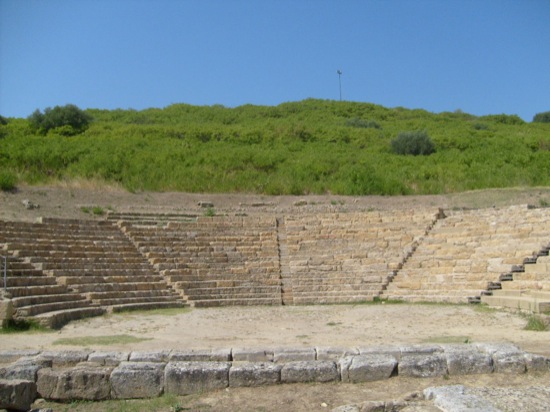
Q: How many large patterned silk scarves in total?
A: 0